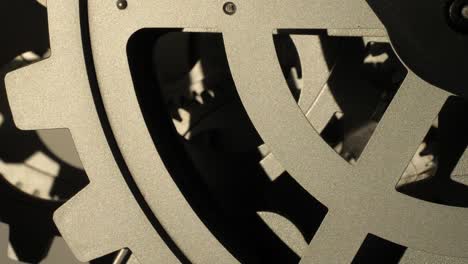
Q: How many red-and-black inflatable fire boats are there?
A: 0